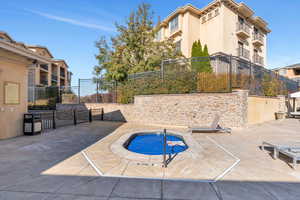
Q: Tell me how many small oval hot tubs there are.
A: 1